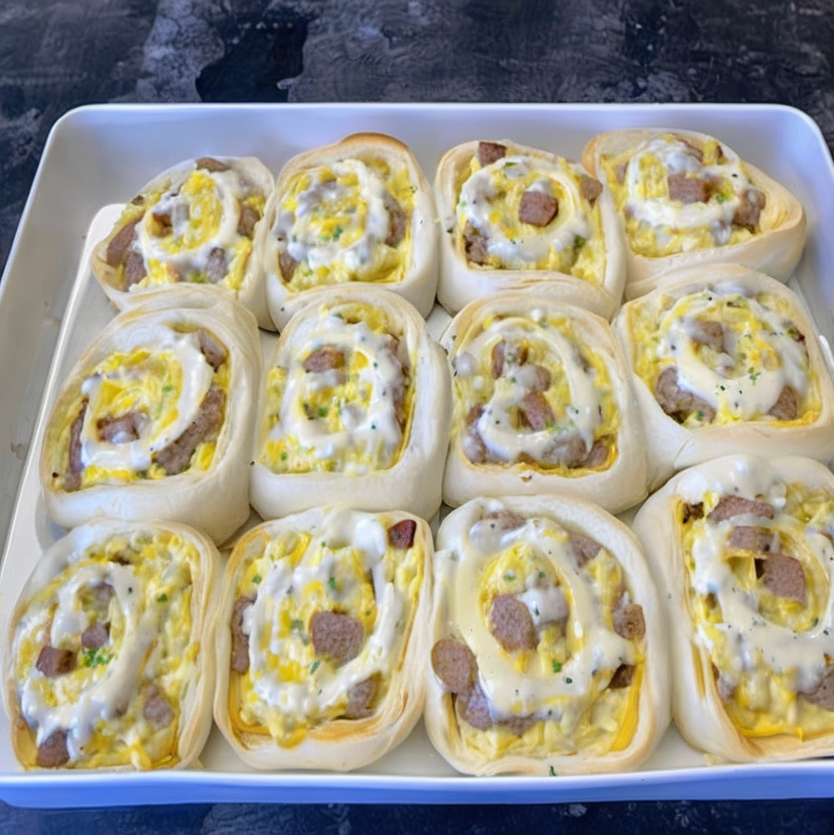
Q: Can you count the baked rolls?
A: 12